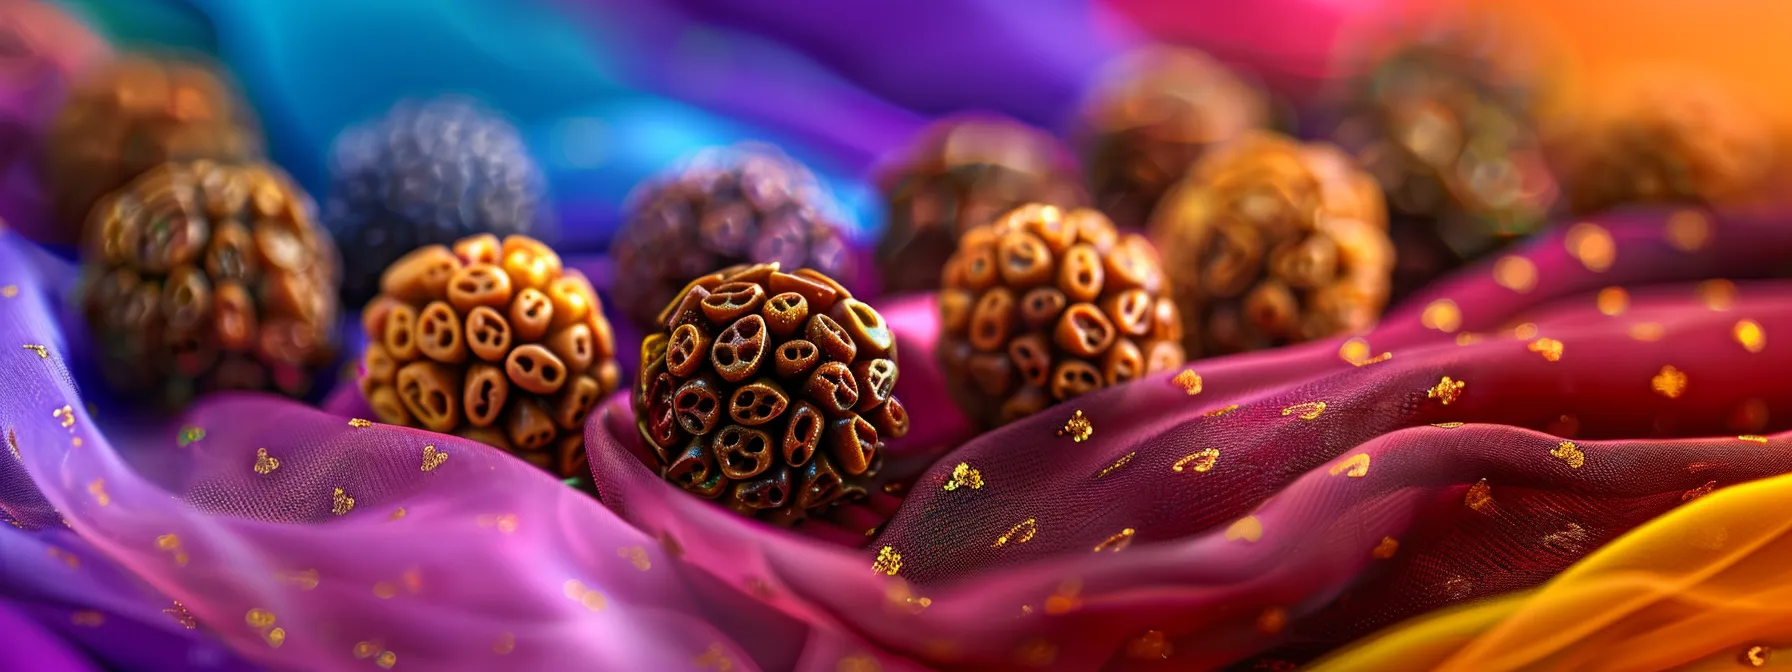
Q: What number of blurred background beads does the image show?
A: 9